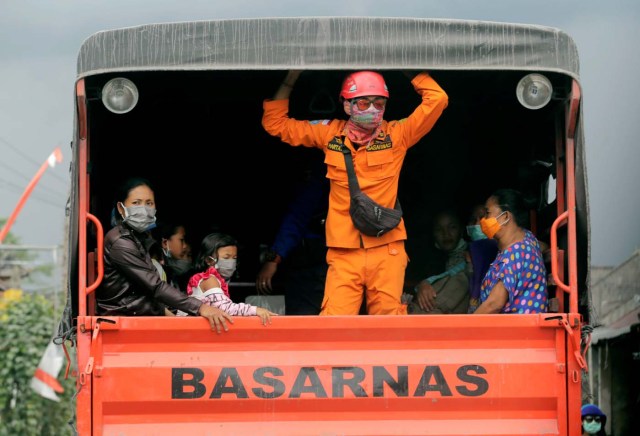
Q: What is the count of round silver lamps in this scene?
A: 2